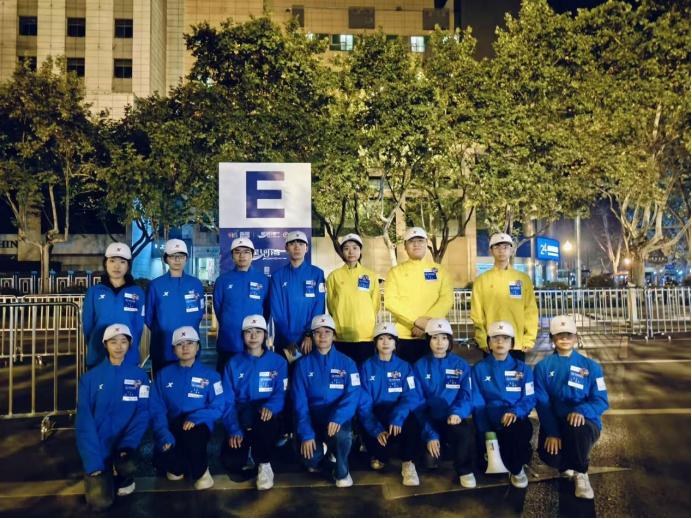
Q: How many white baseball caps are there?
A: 15